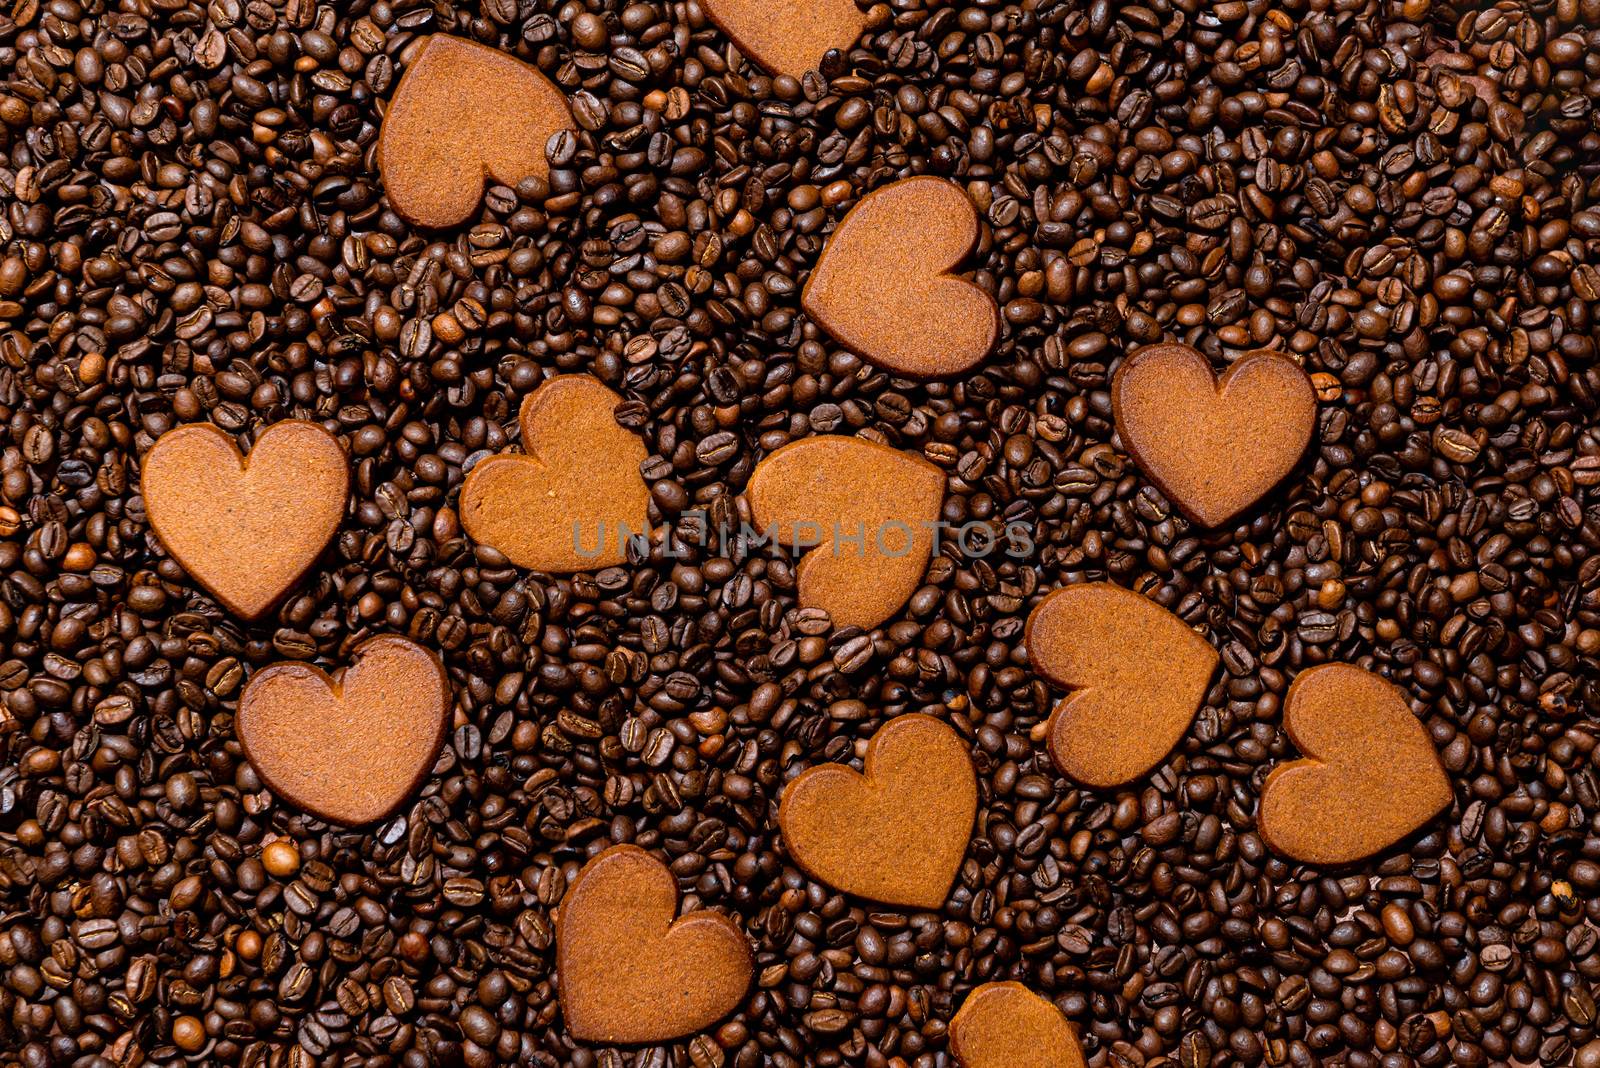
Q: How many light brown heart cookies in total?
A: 13